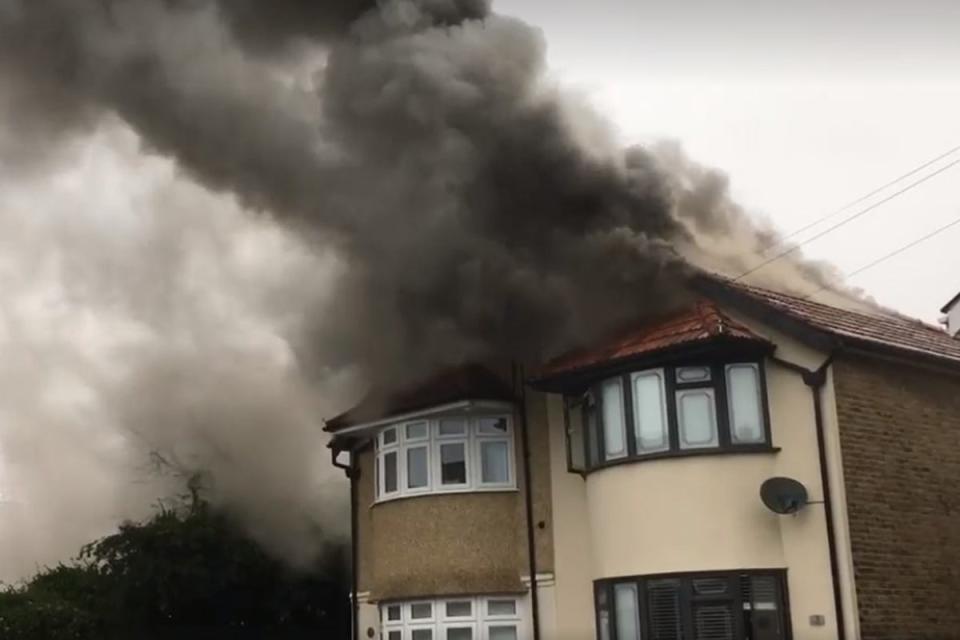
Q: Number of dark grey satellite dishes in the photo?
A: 1